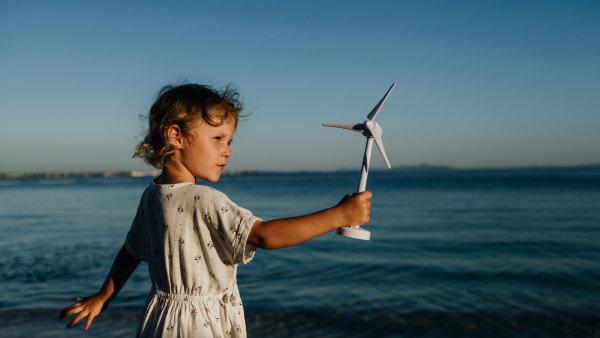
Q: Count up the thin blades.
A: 3